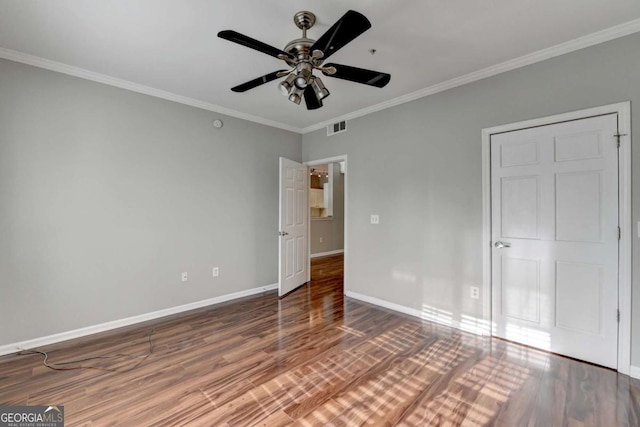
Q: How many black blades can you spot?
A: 5